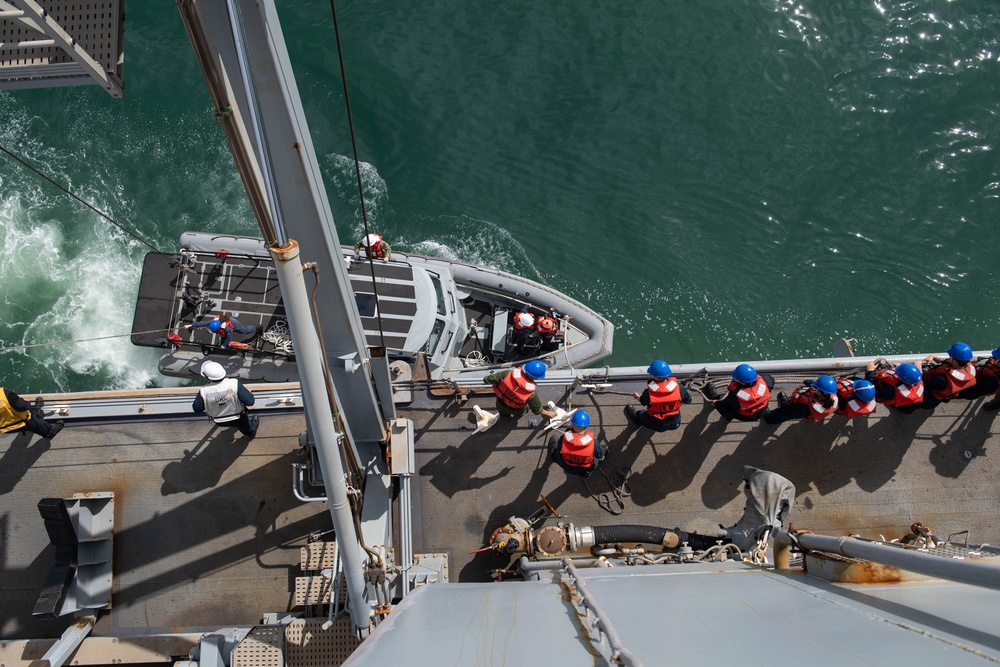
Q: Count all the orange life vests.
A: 13